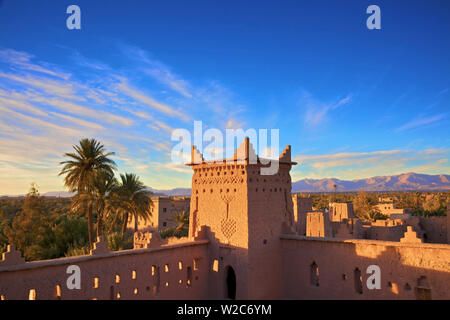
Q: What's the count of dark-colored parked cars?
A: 0